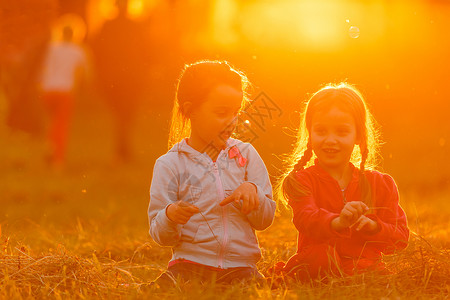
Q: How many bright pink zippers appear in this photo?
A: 1